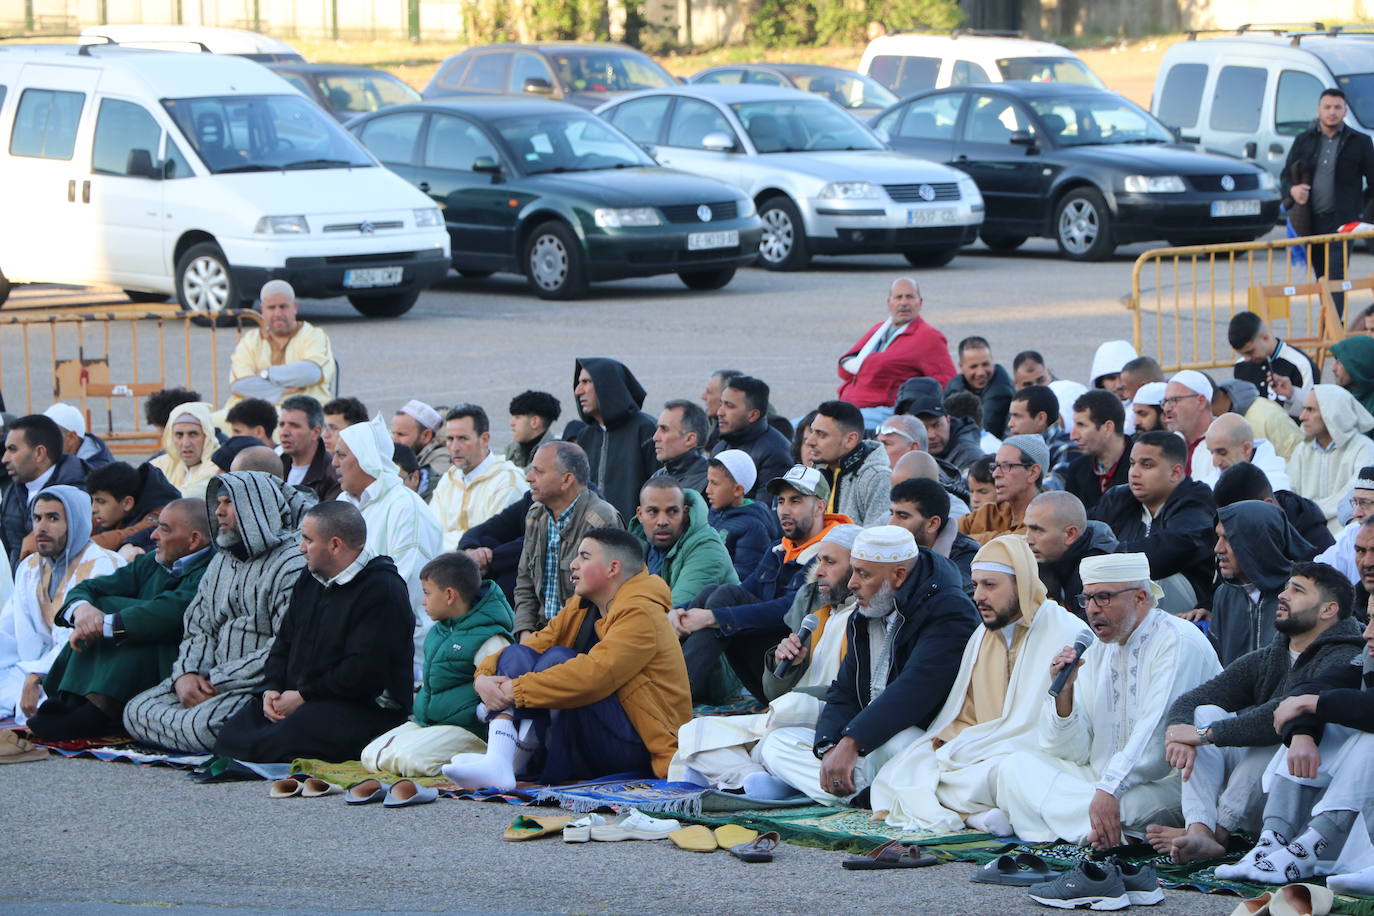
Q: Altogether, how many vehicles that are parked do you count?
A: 10